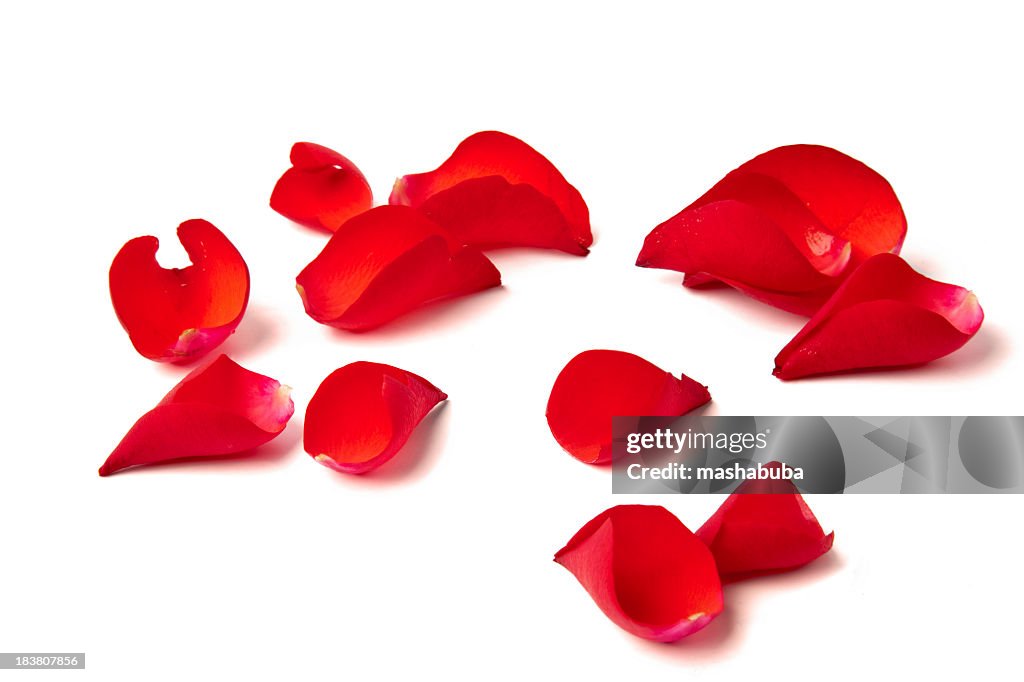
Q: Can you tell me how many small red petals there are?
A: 12